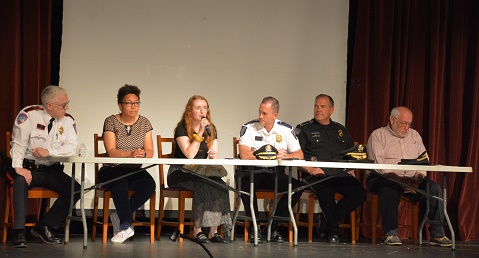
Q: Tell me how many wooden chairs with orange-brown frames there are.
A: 6